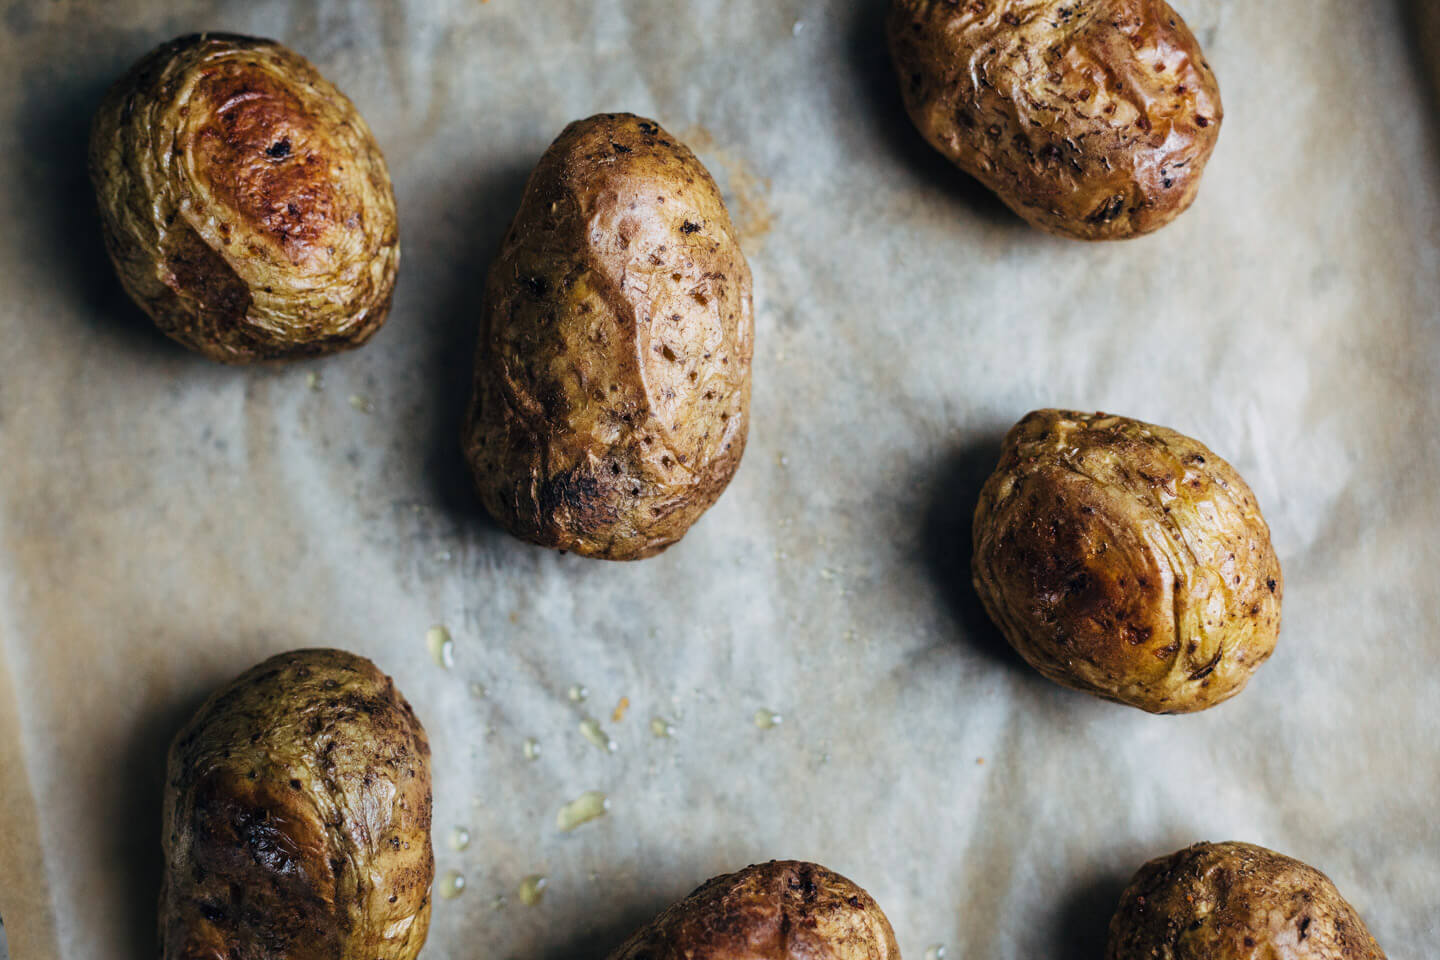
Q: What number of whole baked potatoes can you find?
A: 3